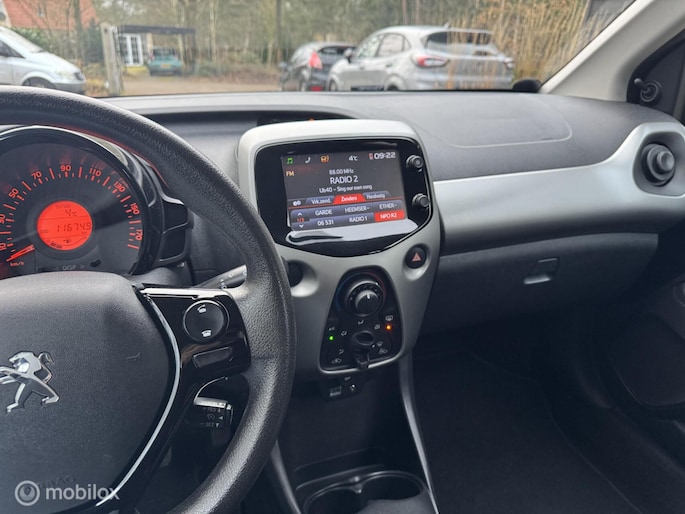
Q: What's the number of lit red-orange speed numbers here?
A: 9